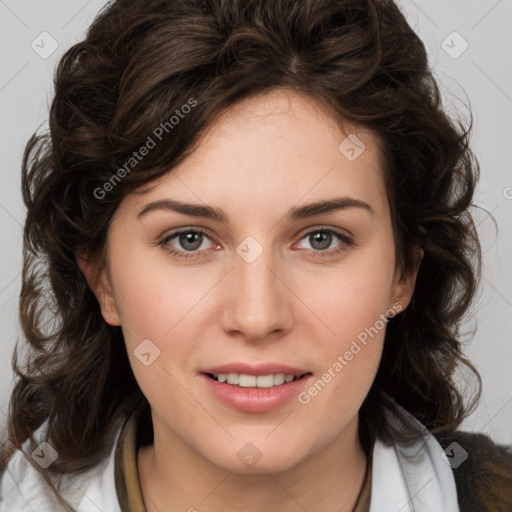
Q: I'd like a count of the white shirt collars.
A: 2